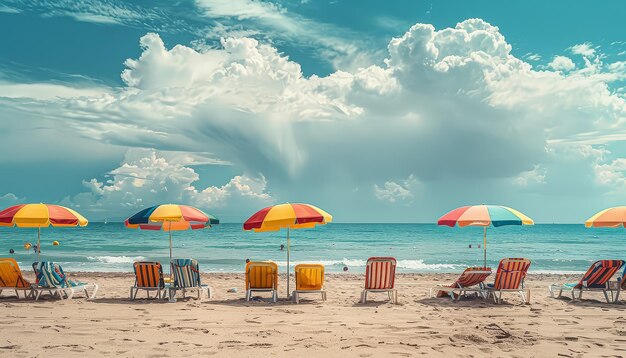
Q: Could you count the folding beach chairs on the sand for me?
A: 10